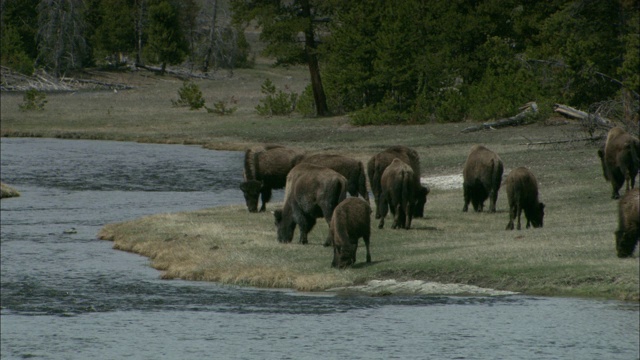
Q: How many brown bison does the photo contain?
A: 10